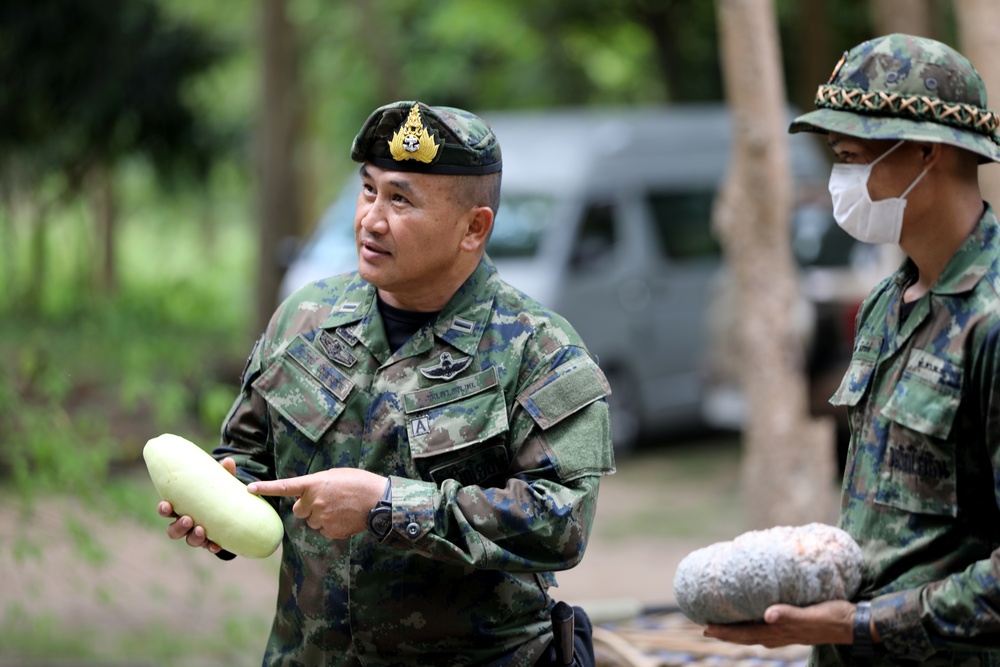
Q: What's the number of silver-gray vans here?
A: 1